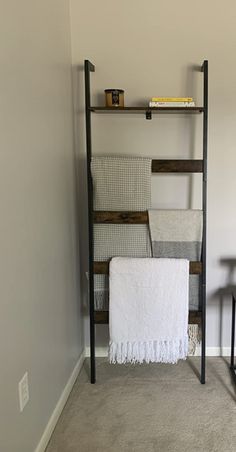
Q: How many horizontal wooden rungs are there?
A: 4